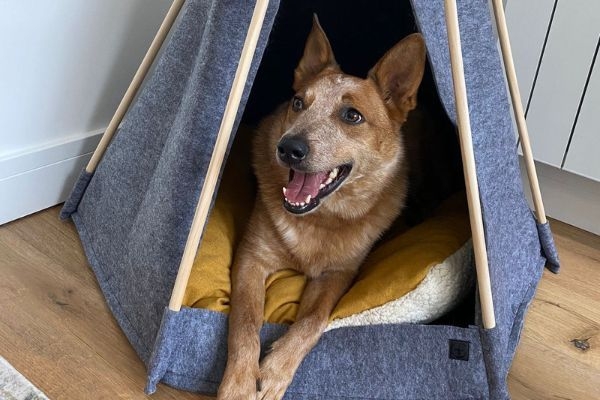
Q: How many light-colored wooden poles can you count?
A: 4